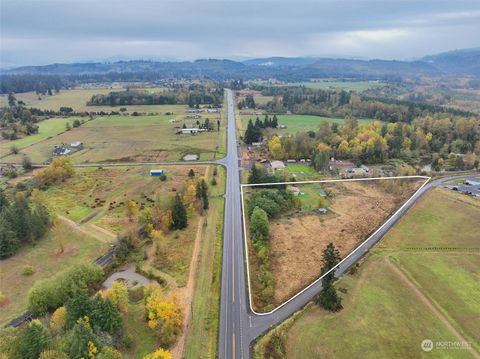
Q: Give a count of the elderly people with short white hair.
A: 0